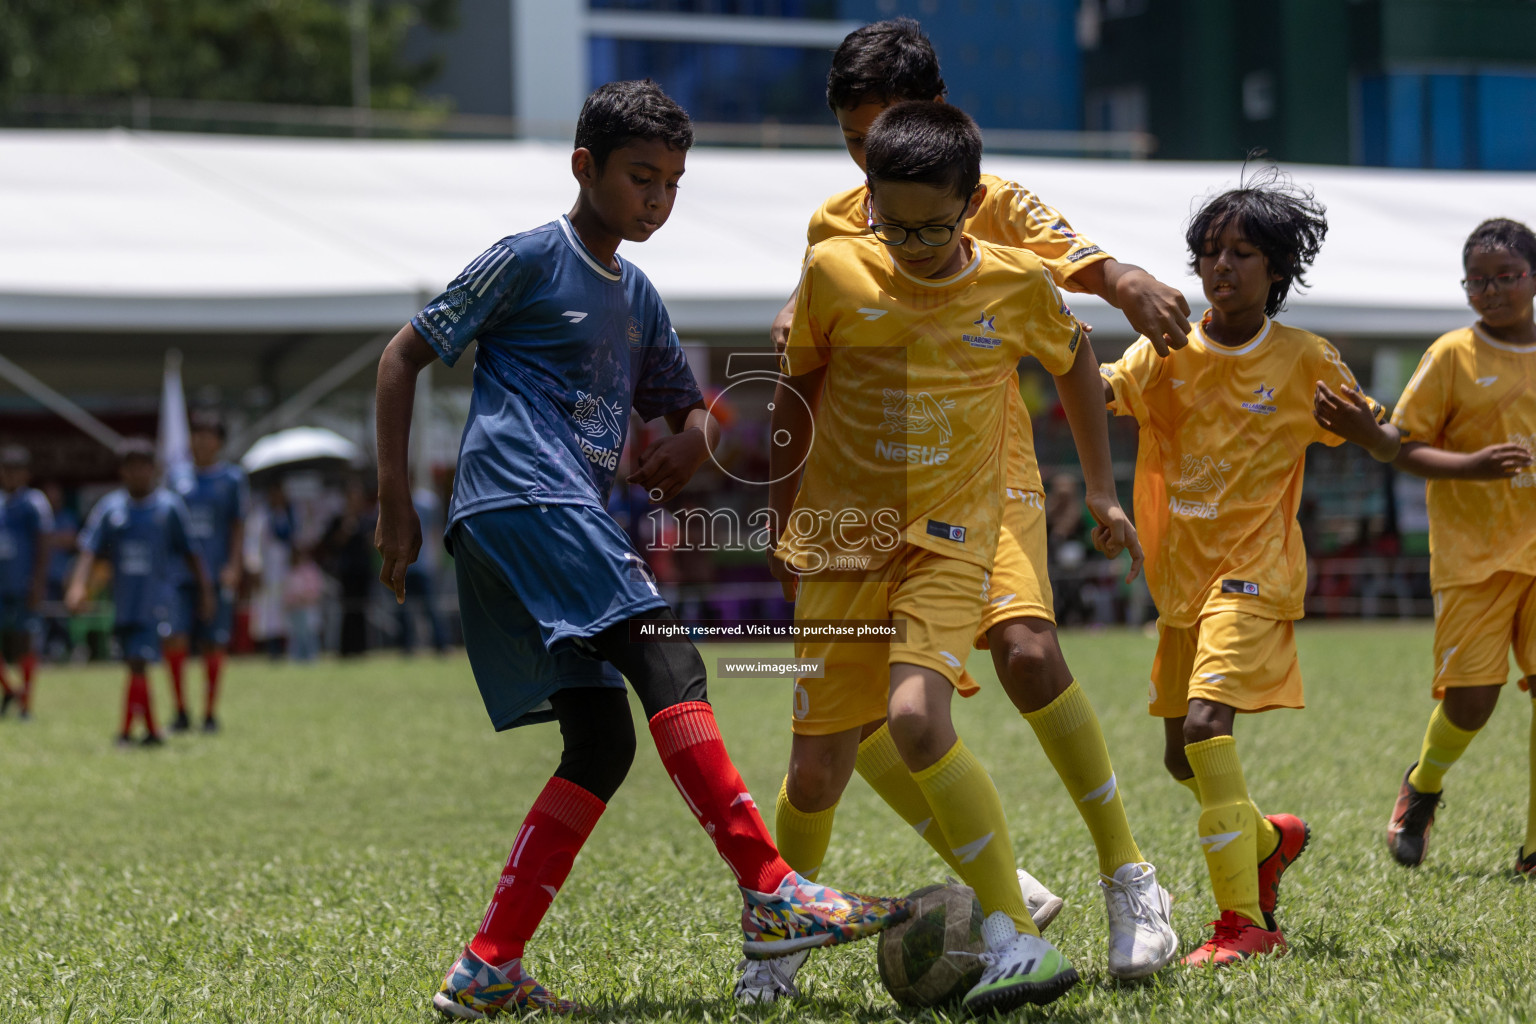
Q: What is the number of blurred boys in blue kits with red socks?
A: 3